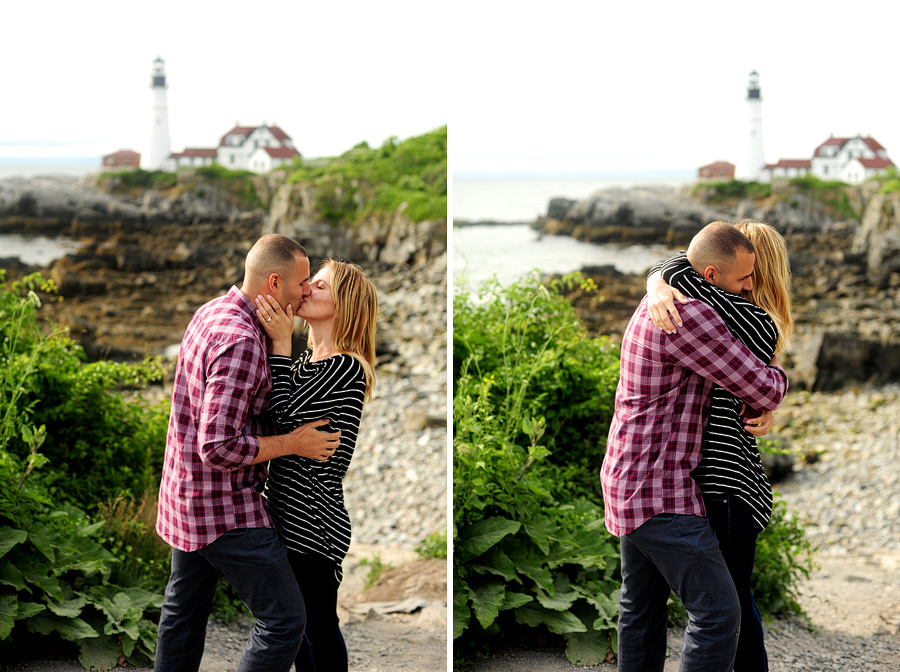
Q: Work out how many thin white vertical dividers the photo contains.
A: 1